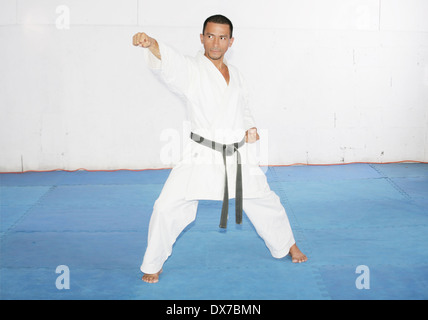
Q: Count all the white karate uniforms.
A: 1